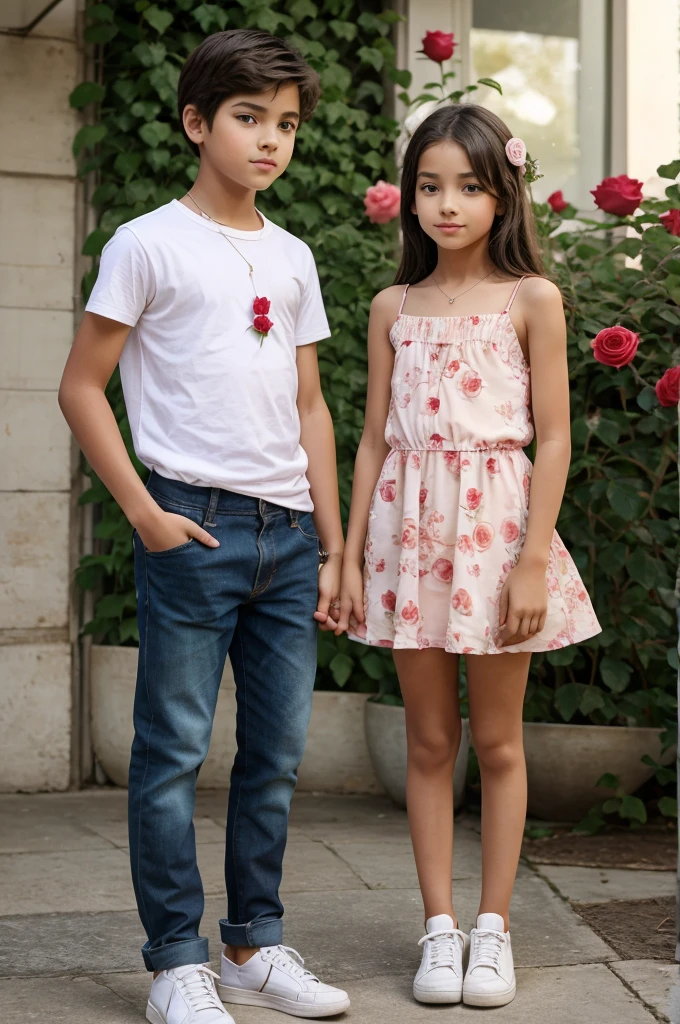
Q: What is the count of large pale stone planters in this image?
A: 3